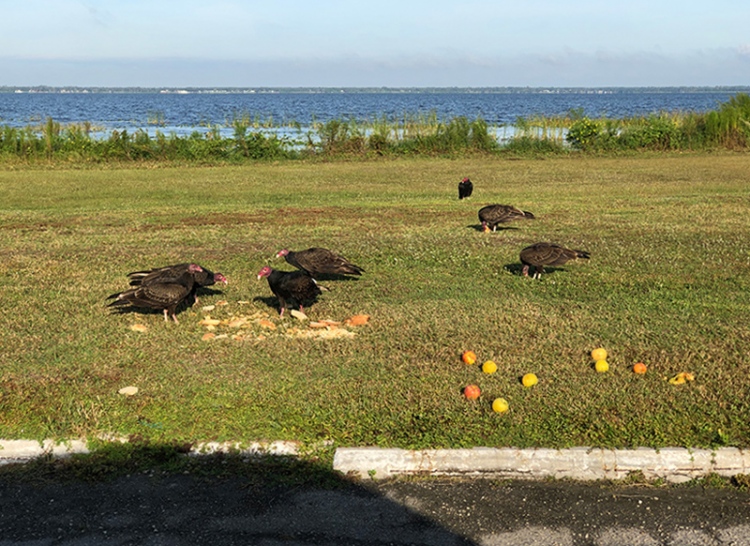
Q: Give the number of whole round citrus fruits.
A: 8